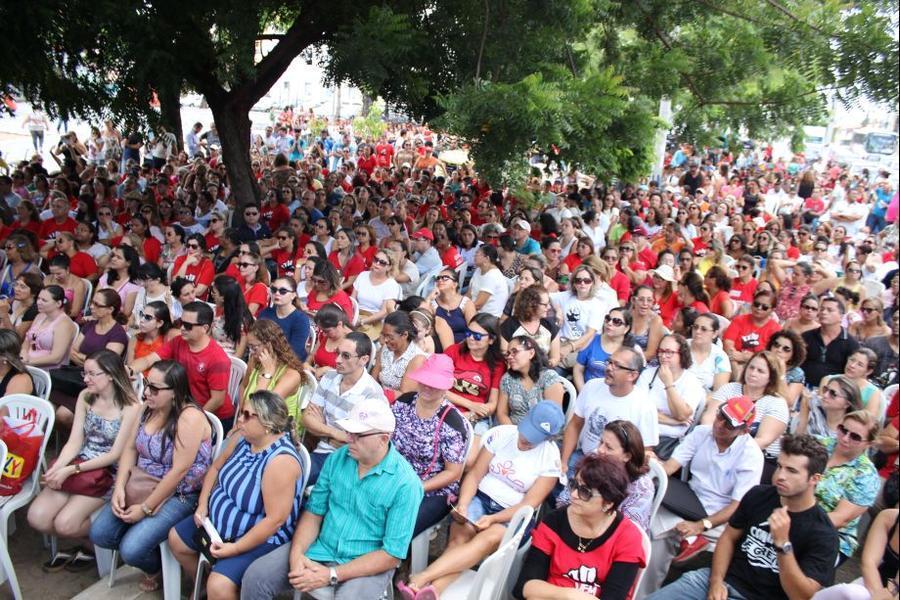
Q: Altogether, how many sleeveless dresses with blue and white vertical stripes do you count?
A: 1